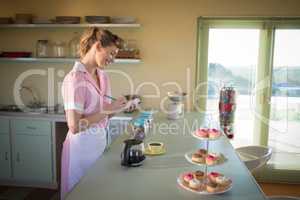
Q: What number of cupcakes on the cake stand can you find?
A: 12